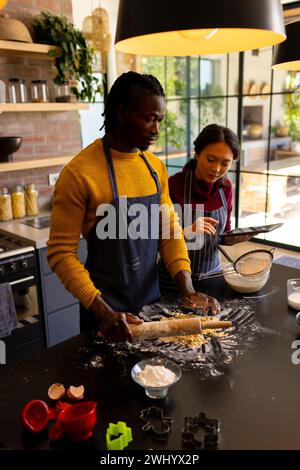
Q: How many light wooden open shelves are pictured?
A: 3